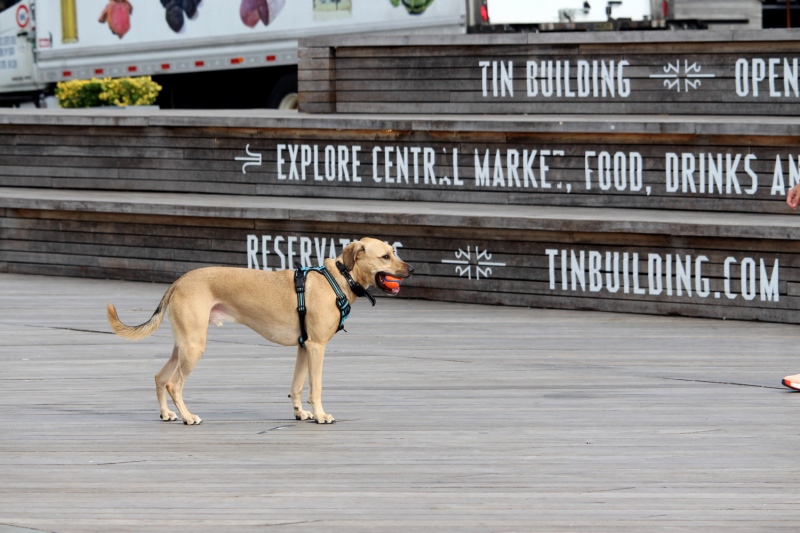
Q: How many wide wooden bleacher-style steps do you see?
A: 3